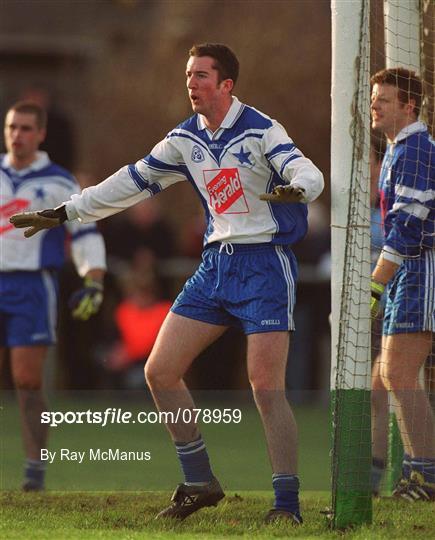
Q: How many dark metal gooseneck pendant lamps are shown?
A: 0